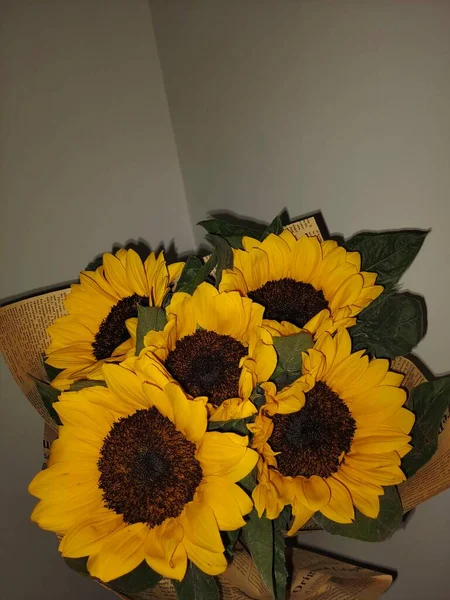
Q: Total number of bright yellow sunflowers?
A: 5